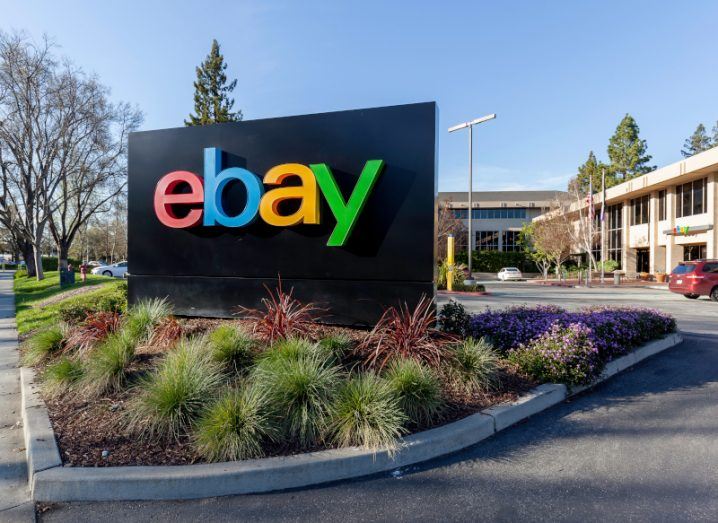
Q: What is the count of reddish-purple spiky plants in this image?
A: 4